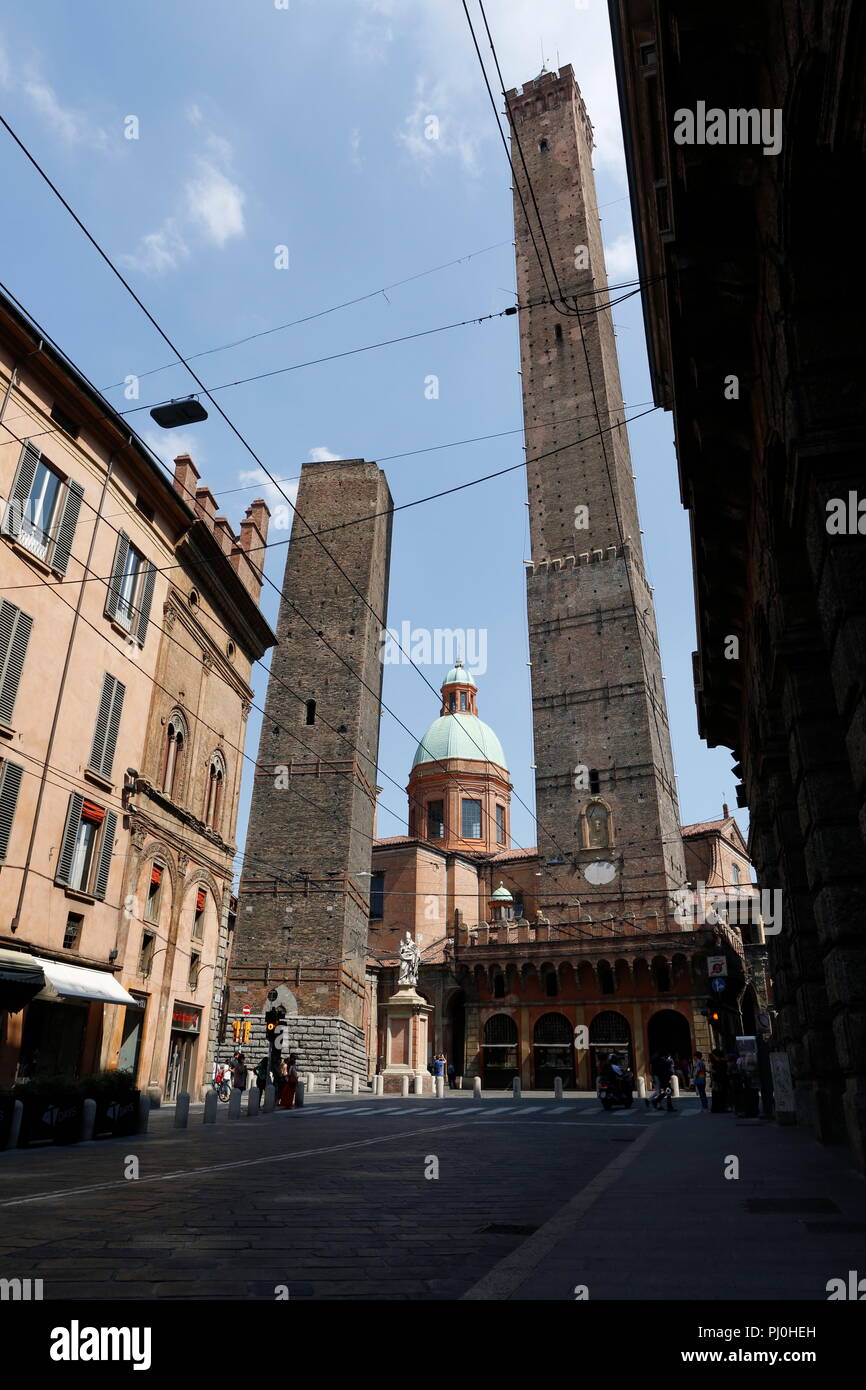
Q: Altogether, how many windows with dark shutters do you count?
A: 6